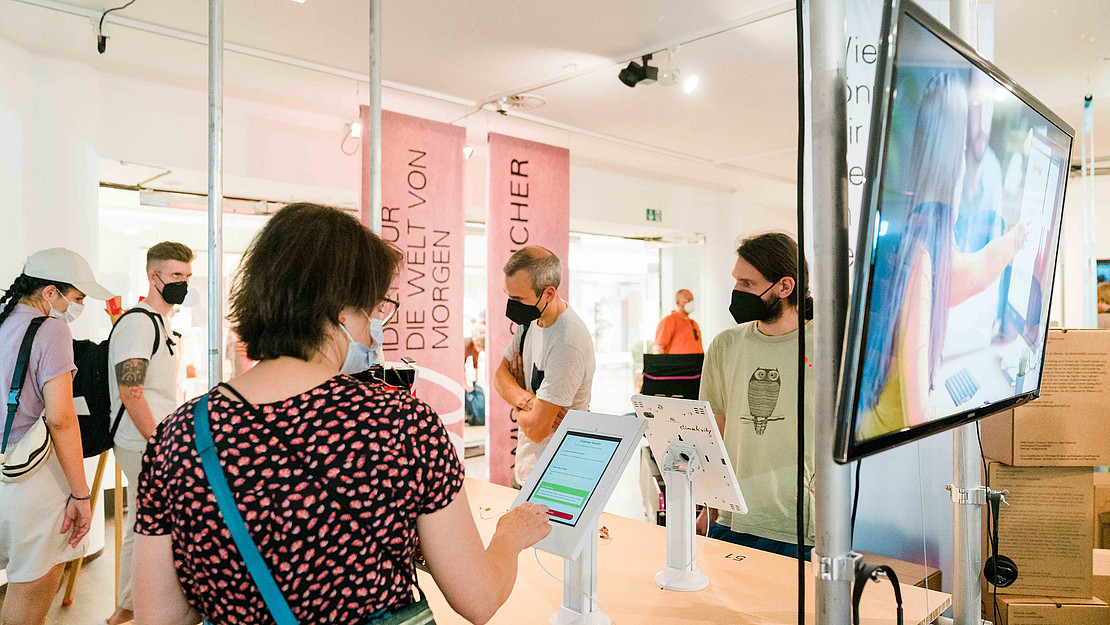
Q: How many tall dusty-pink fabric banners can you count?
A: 2